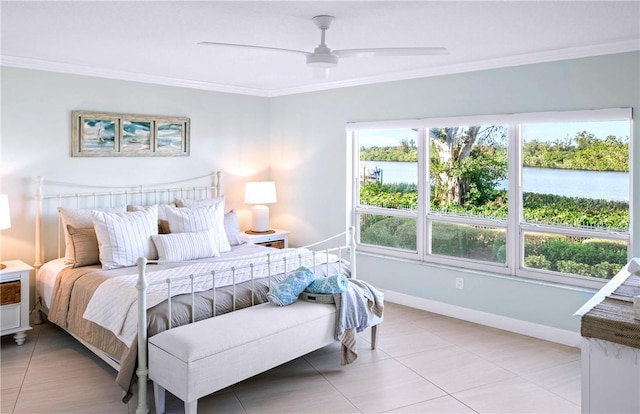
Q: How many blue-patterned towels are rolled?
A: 2